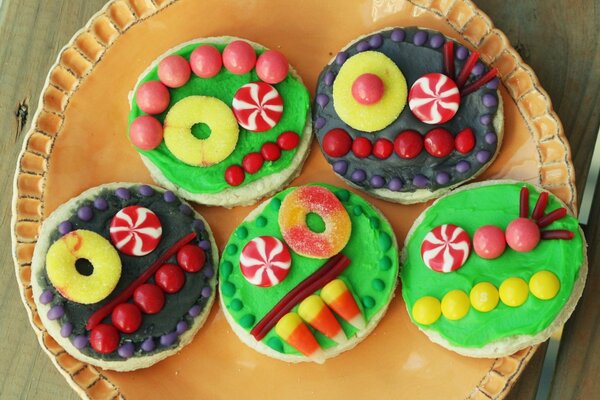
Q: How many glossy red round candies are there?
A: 15